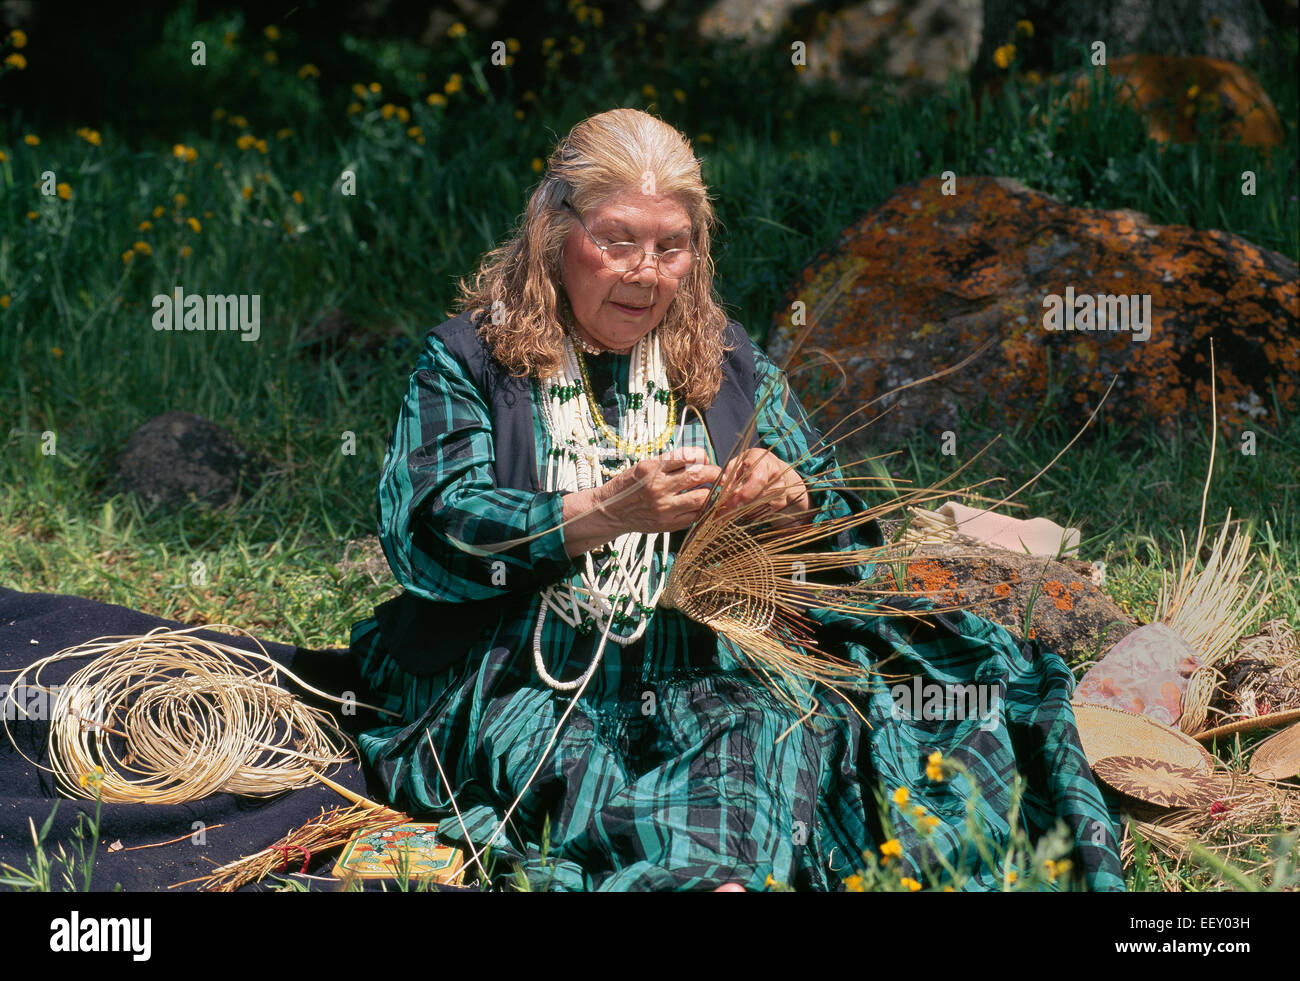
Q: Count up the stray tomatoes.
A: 0